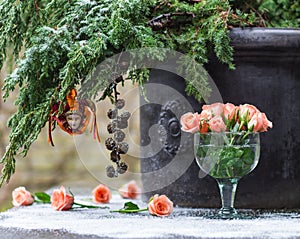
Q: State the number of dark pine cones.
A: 11